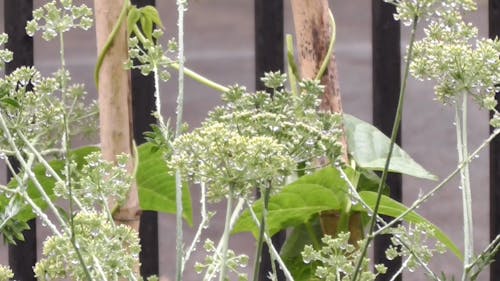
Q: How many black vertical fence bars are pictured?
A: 5